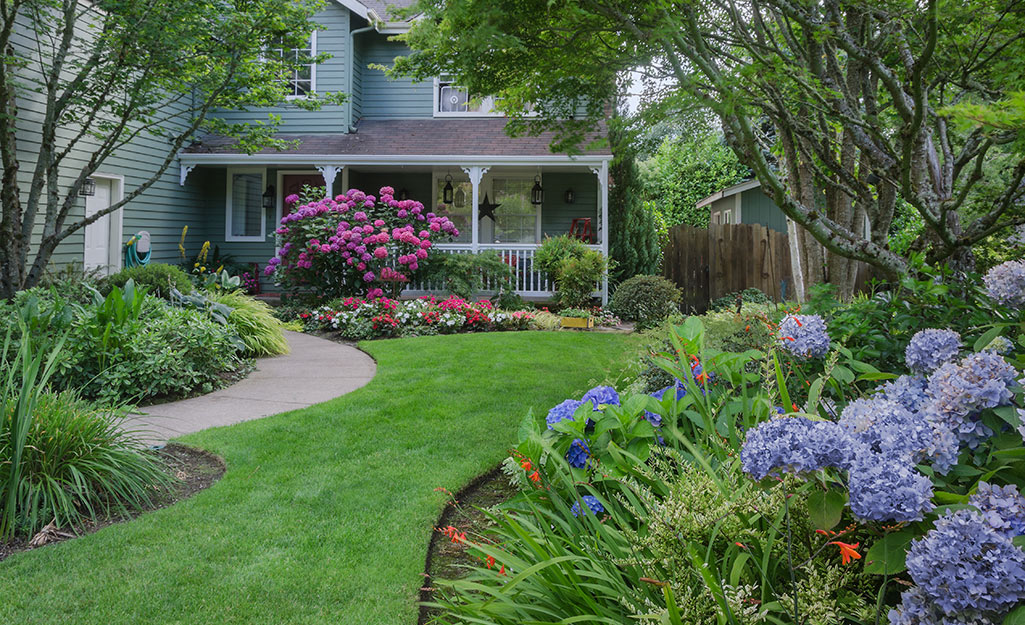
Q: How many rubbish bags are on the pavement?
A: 0